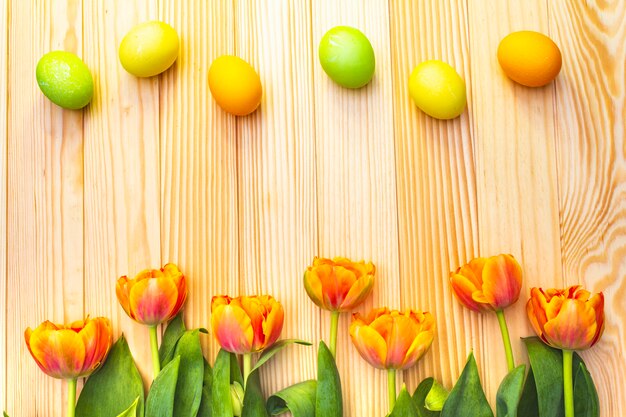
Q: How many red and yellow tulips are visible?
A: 7